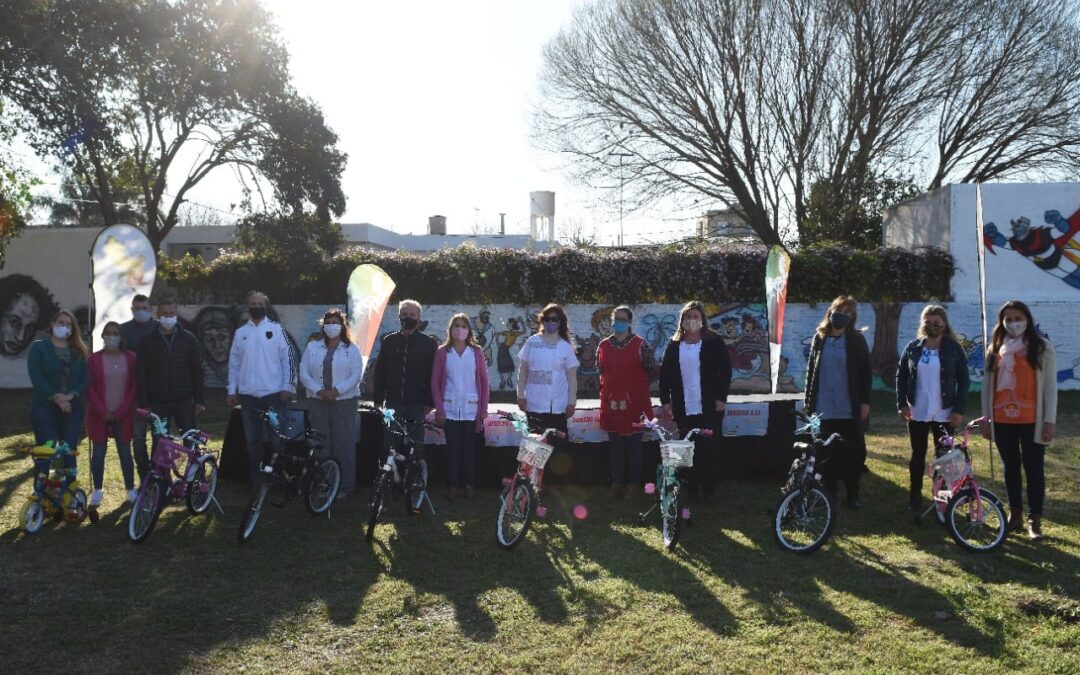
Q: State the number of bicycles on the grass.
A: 8